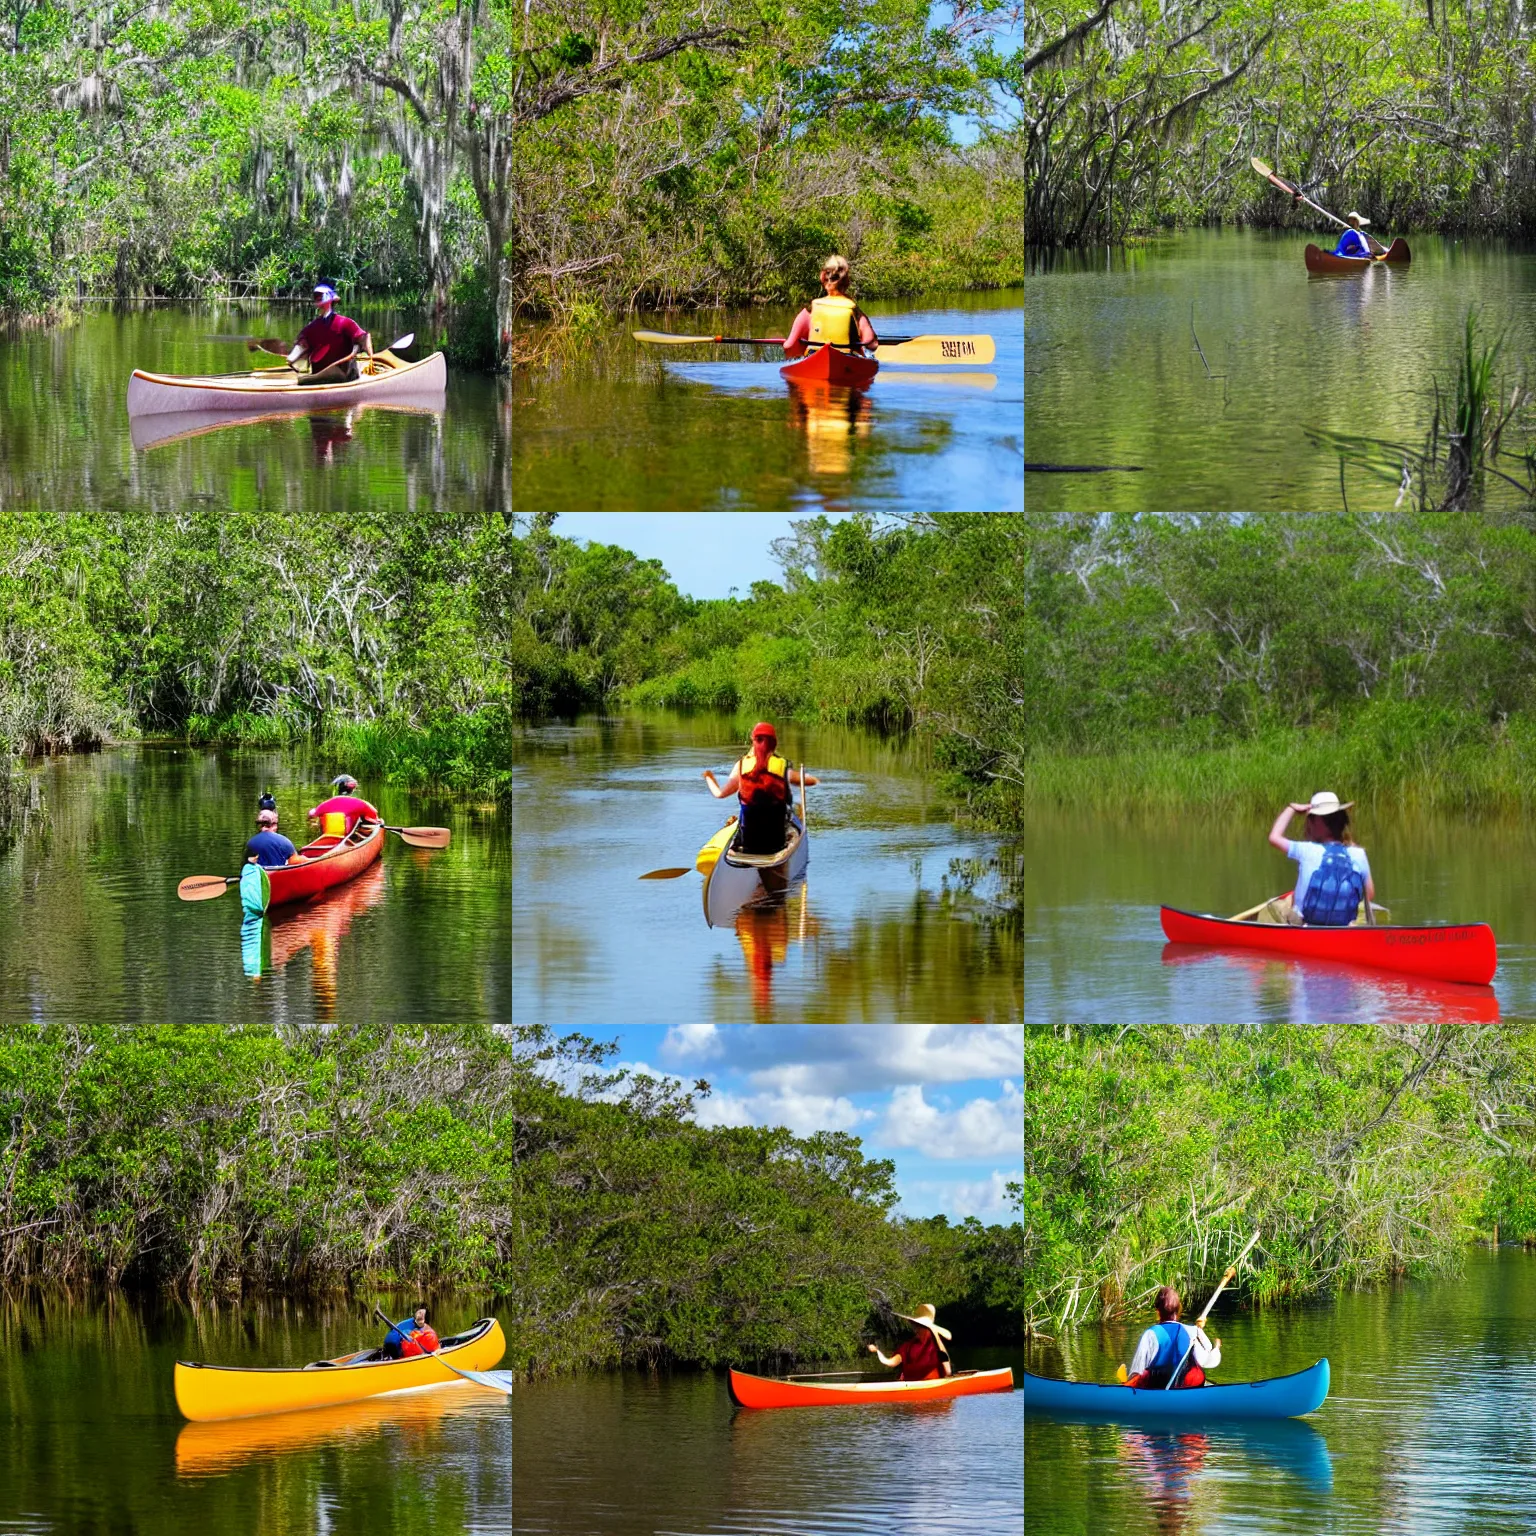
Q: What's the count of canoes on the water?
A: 9